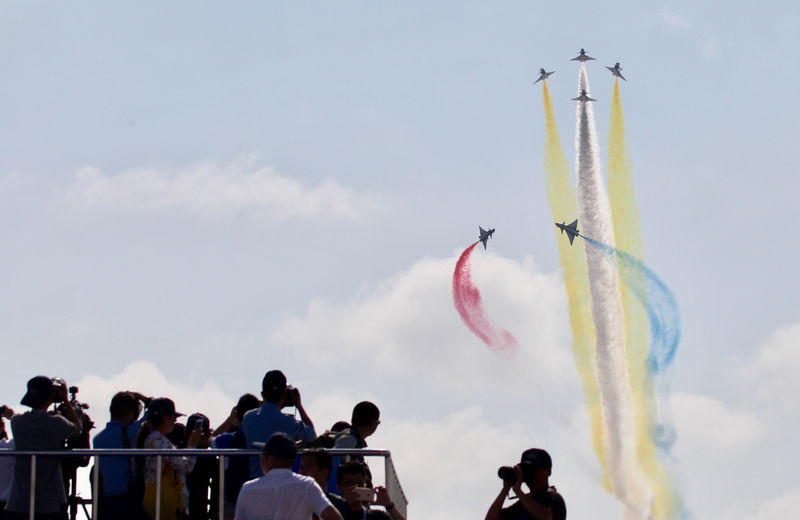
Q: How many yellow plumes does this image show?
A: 2